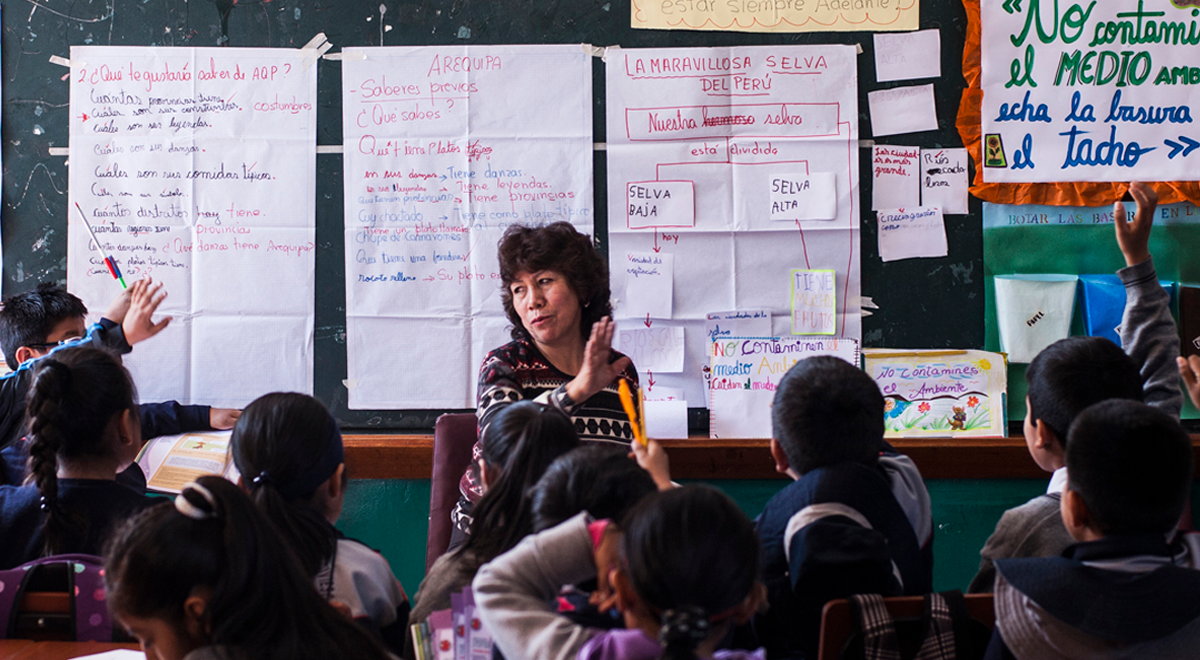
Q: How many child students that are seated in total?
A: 10